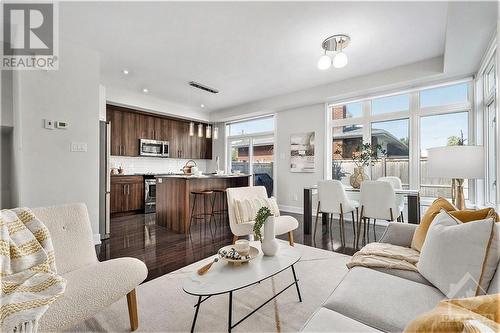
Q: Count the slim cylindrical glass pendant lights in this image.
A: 4